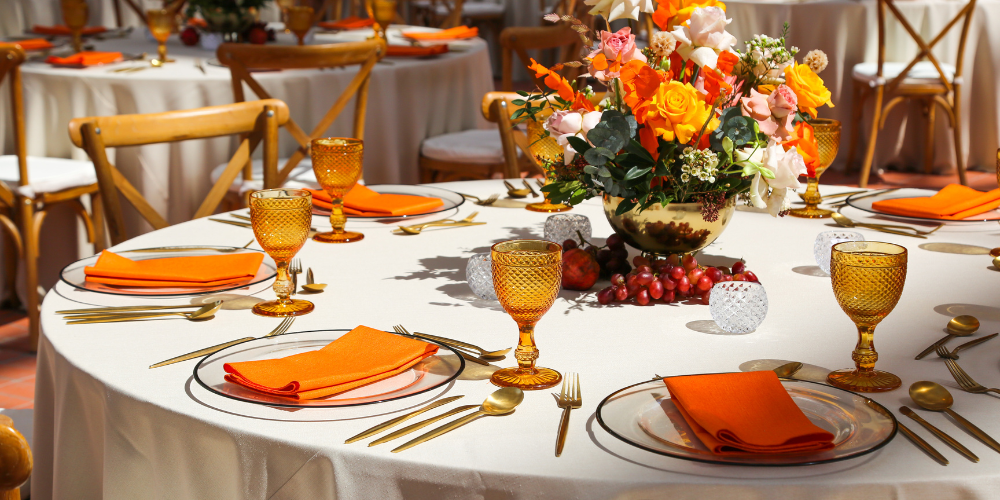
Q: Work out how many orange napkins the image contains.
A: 11